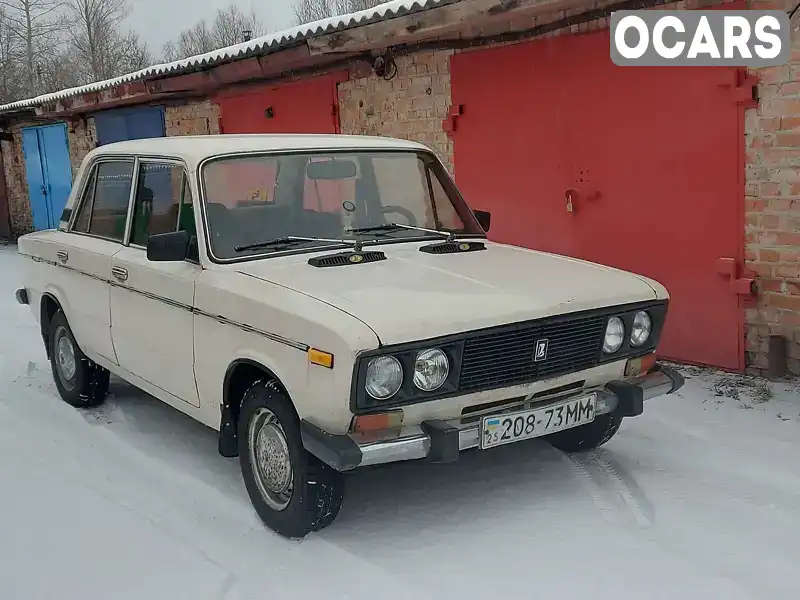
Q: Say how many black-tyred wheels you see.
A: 3